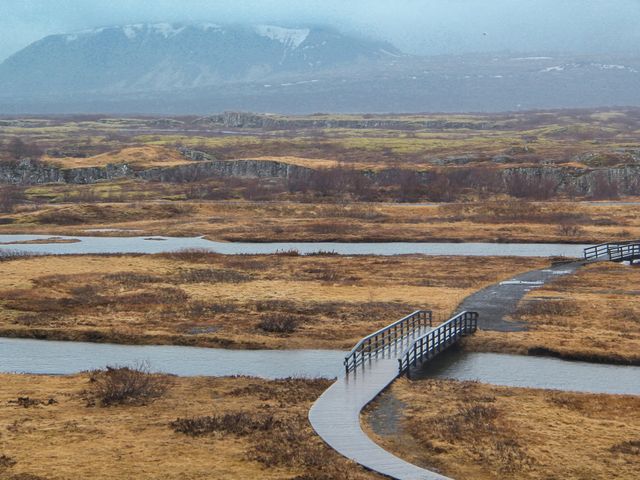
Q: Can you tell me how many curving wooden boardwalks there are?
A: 1